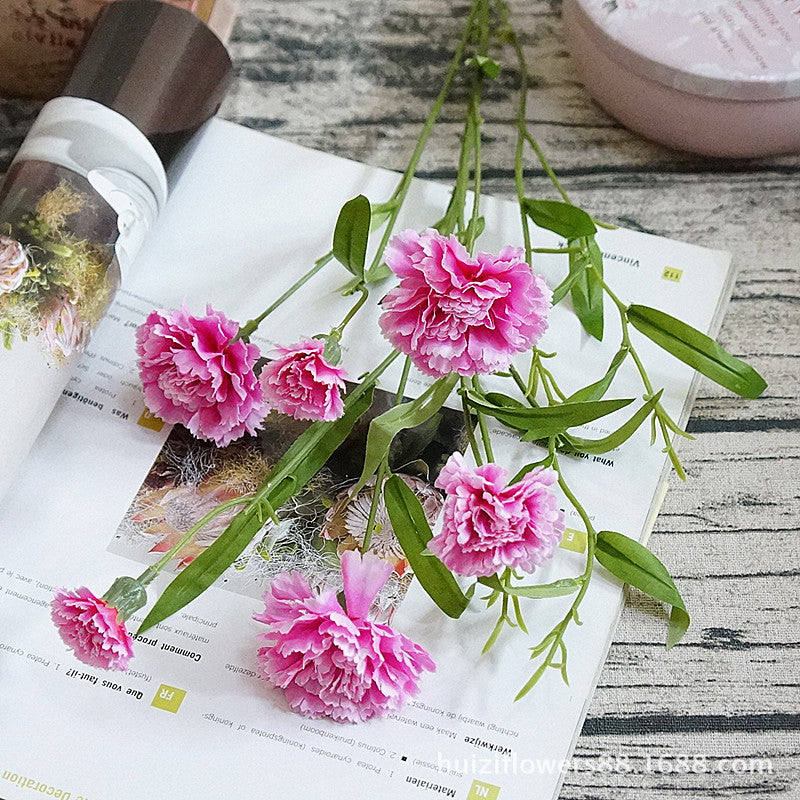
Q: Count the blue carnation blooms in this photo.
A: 0